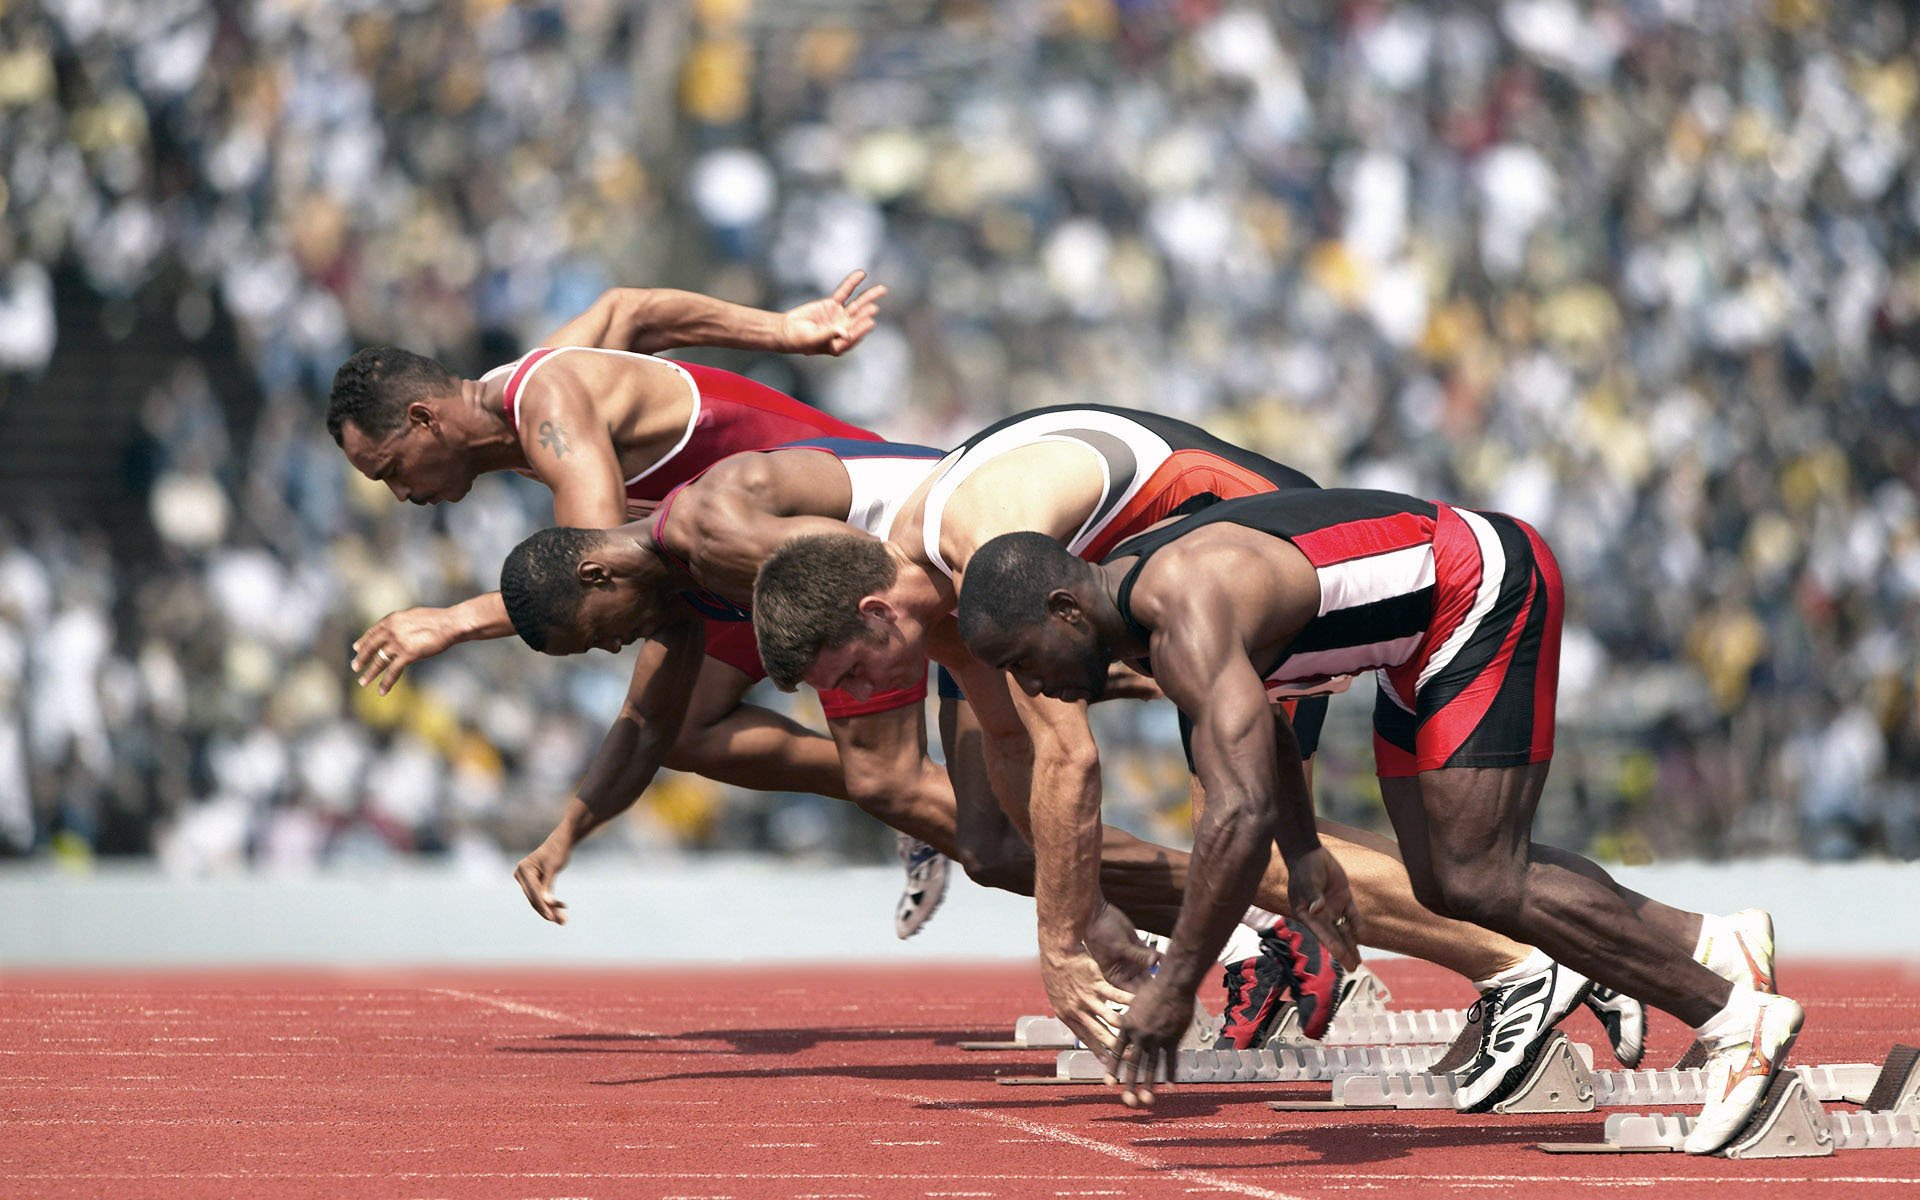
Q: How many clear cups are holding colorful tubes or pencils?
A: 0